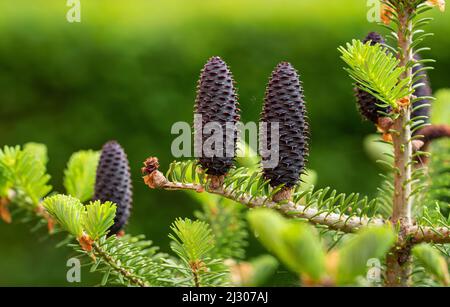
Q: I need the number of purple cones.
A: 5